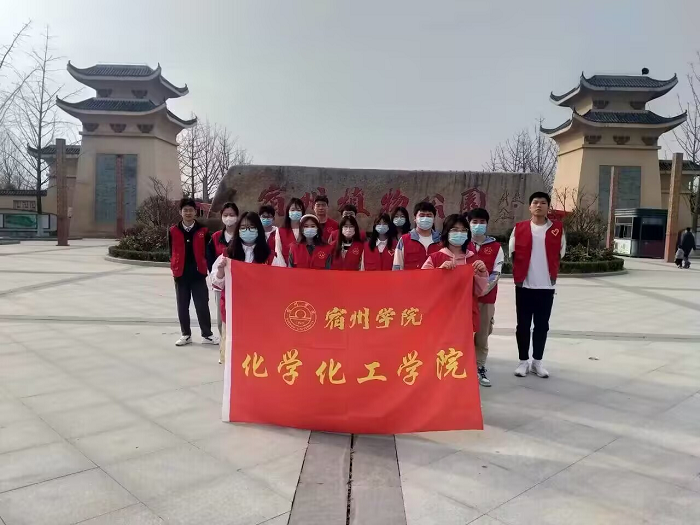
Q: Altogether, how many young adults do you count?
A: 15